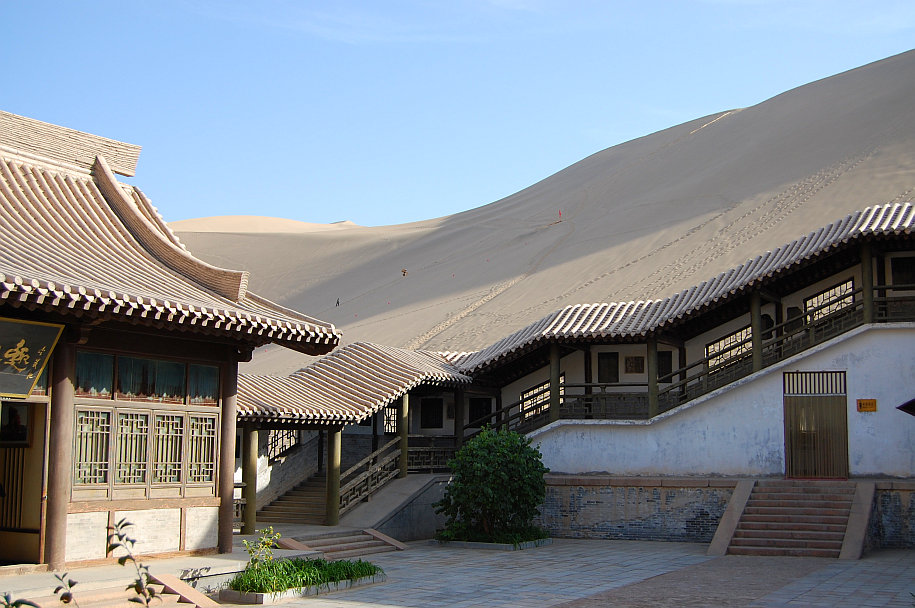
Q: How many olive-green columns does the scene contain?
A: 8